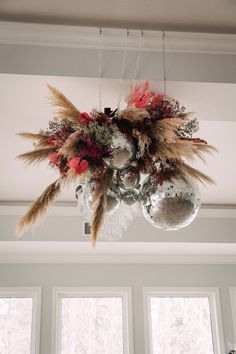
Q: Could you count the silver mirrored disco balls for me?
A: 5